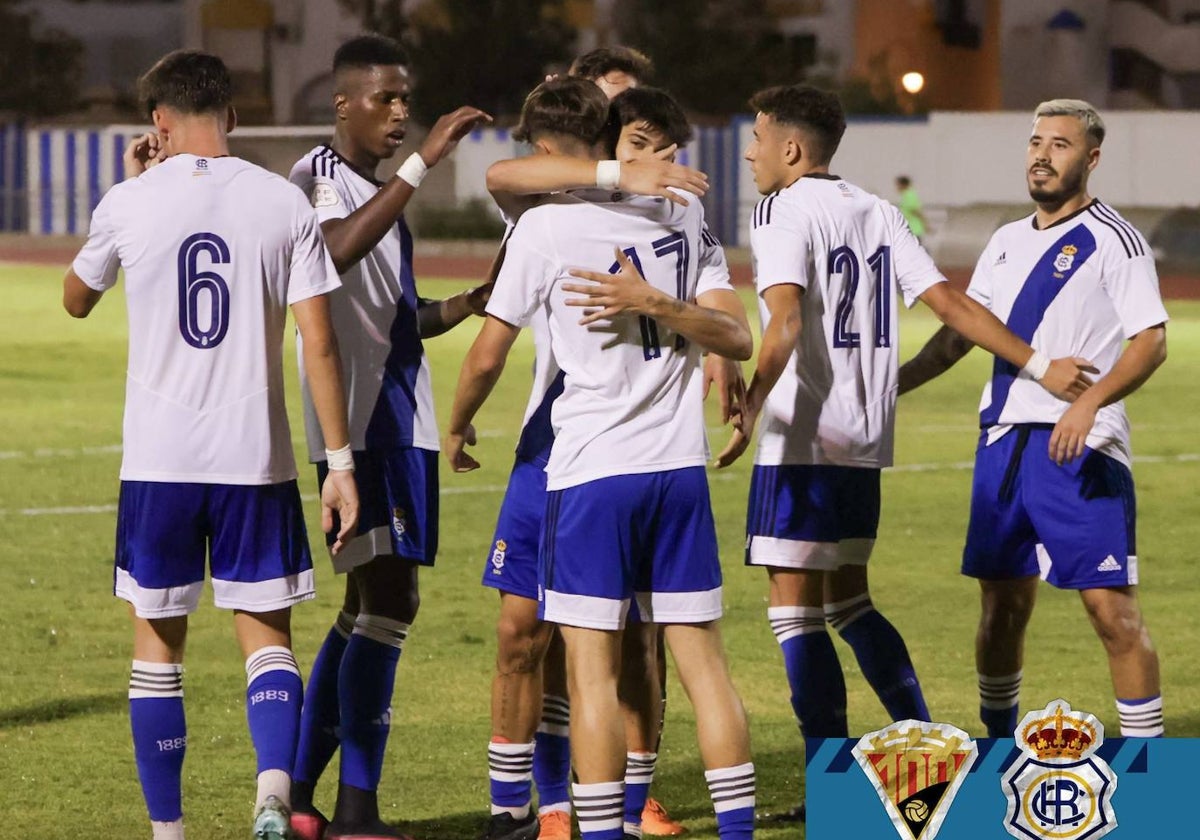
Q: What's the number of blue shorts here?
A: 6